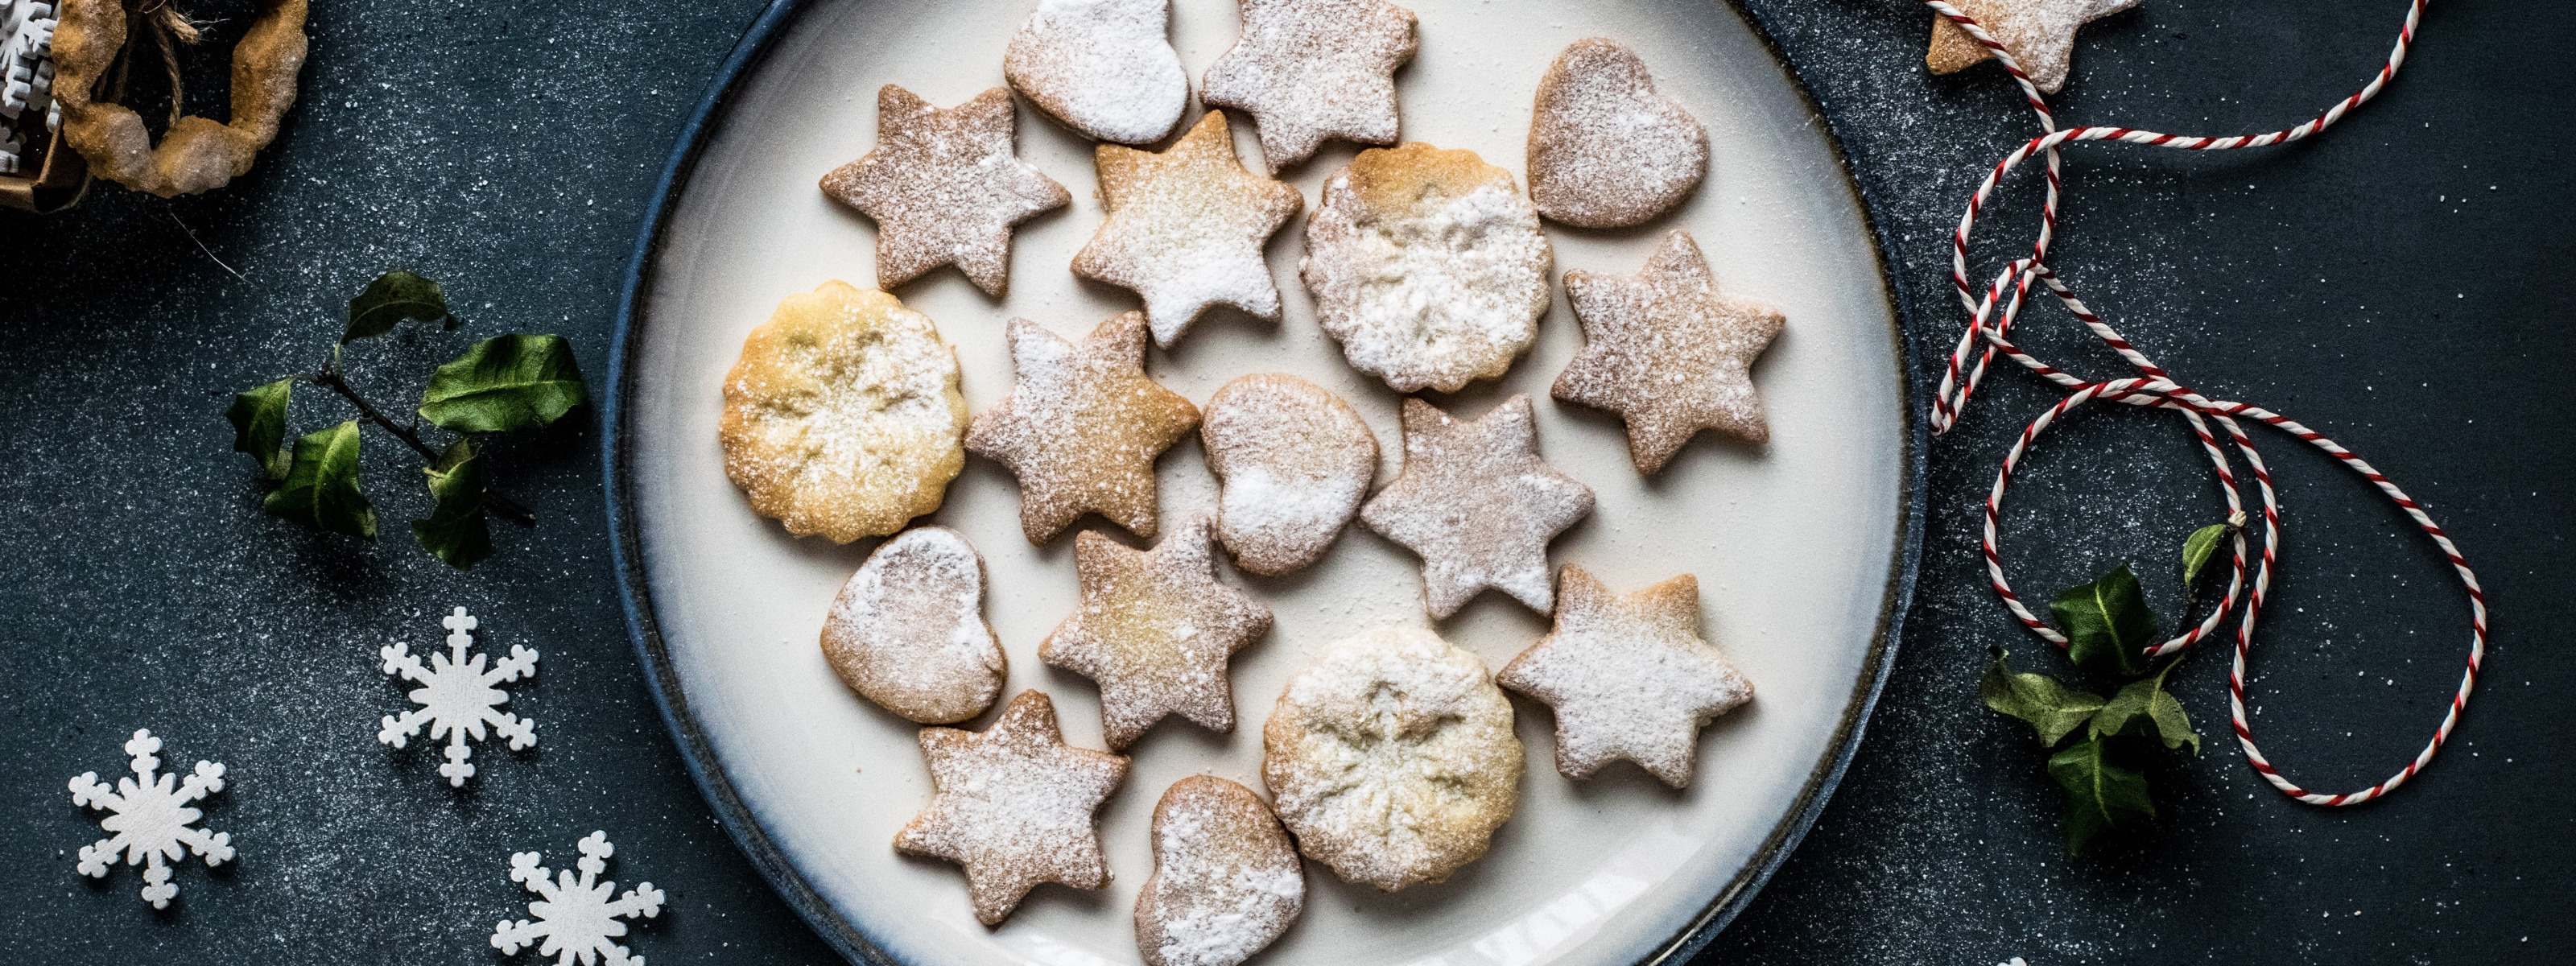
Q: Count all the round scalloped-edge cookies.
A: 3